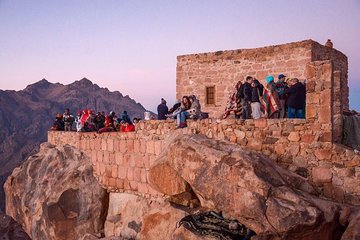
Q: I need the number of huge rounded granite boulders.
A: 2